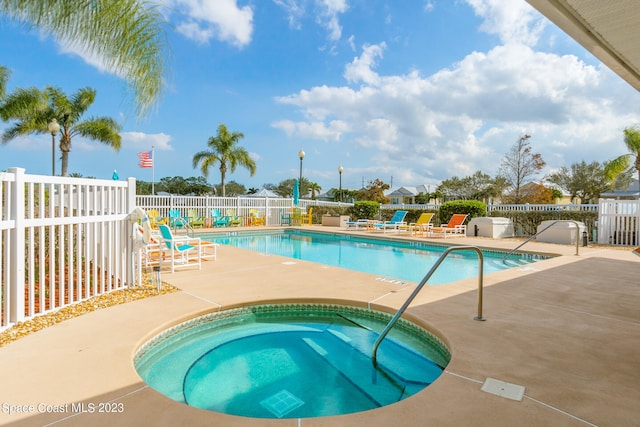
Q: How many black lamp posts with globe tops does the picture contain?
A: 3